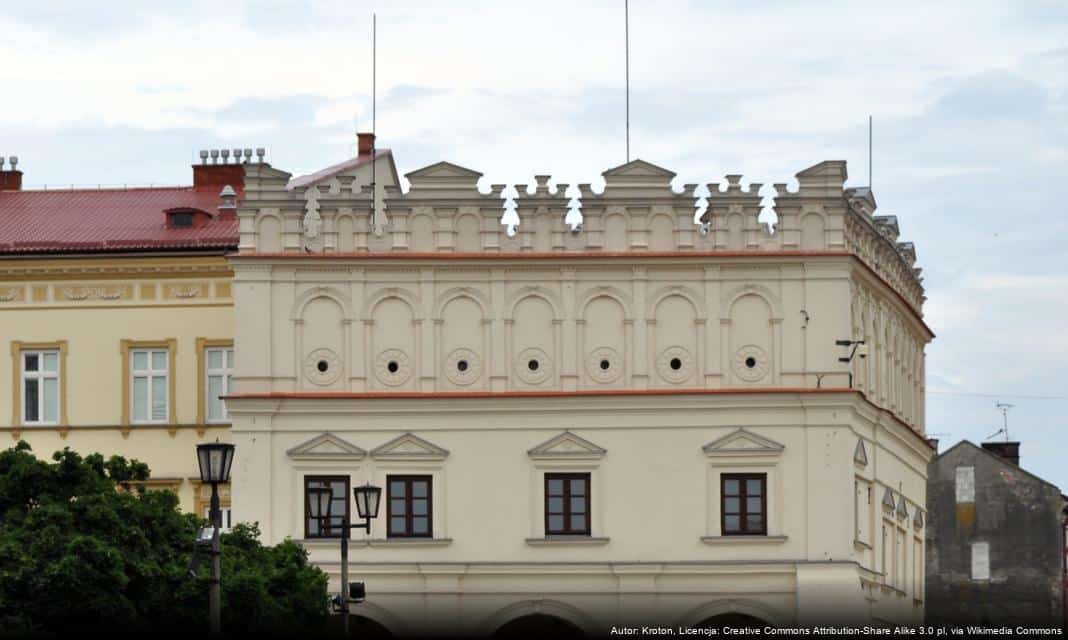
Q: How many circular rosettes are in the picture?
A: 7